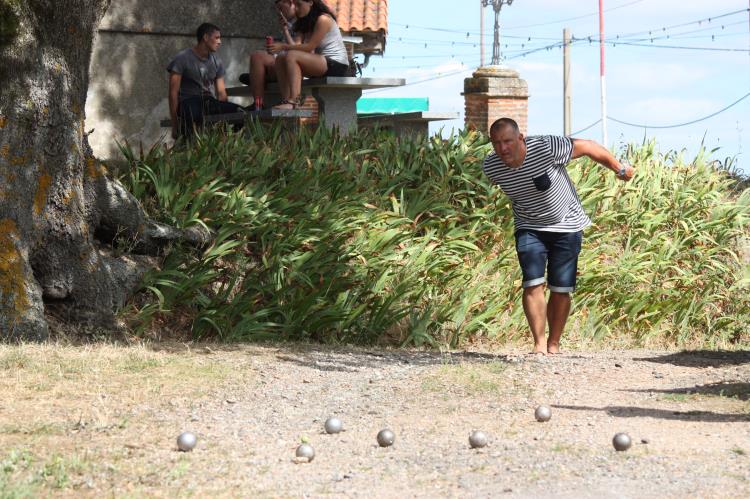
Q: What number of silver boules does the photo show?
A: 7